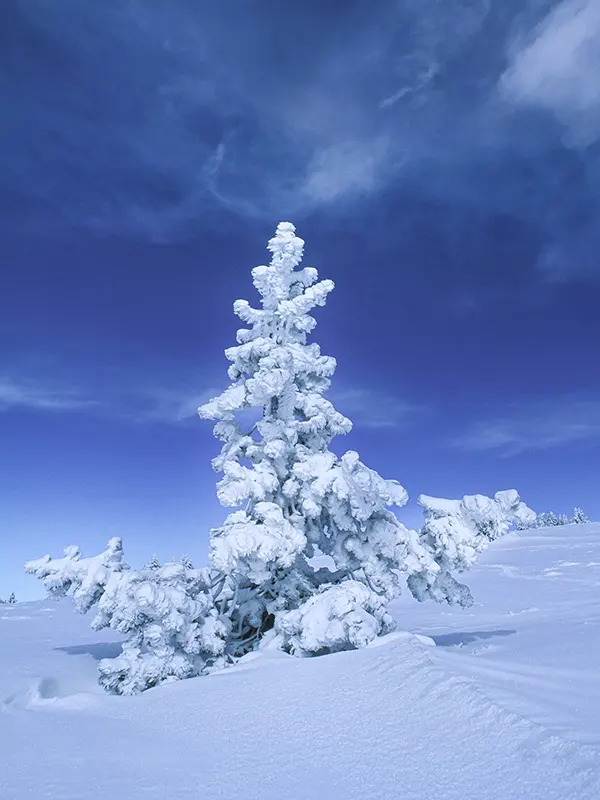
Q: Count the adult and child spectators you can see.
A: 0